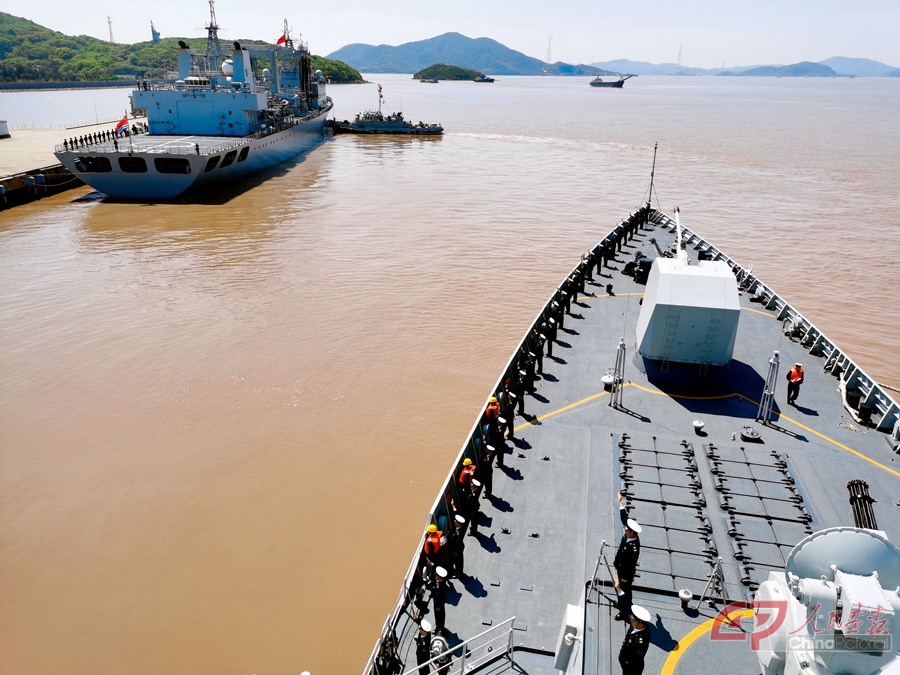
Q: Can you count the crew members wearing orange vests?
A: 4